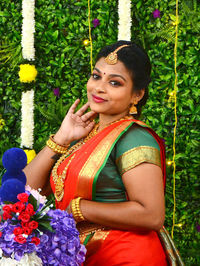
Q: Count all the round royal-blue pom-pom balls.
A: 3